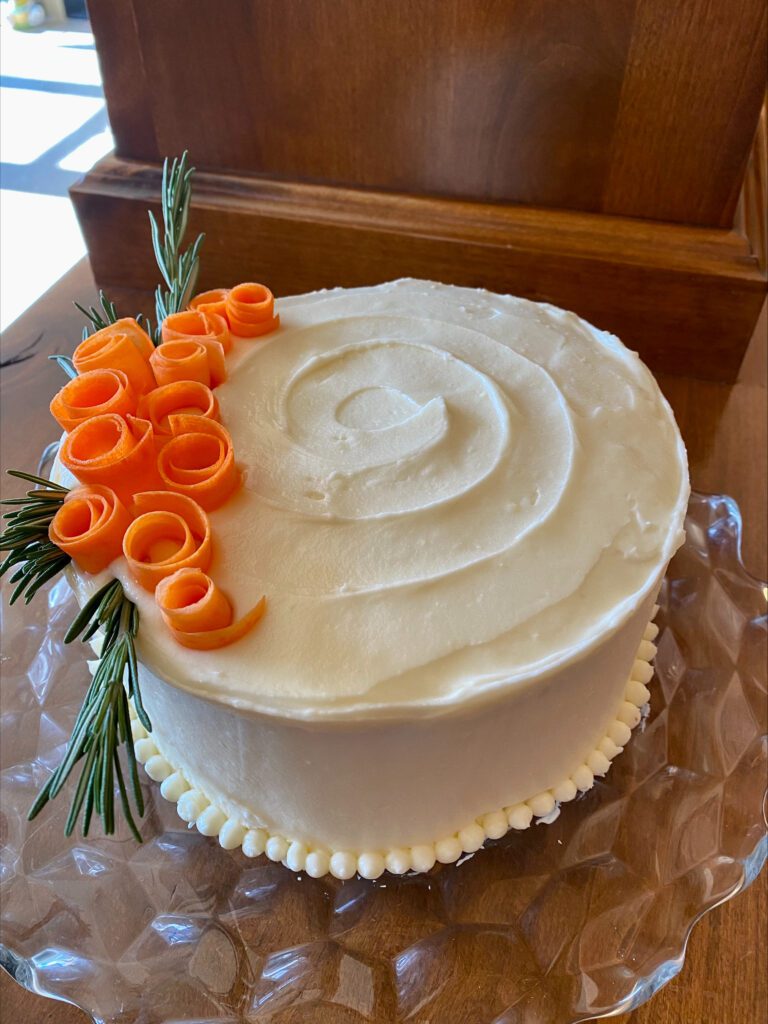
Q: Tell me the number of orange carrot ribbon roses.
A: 12